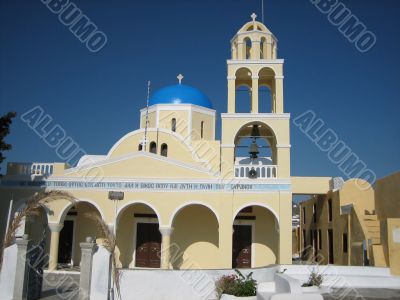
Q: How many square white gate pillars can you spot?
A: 2